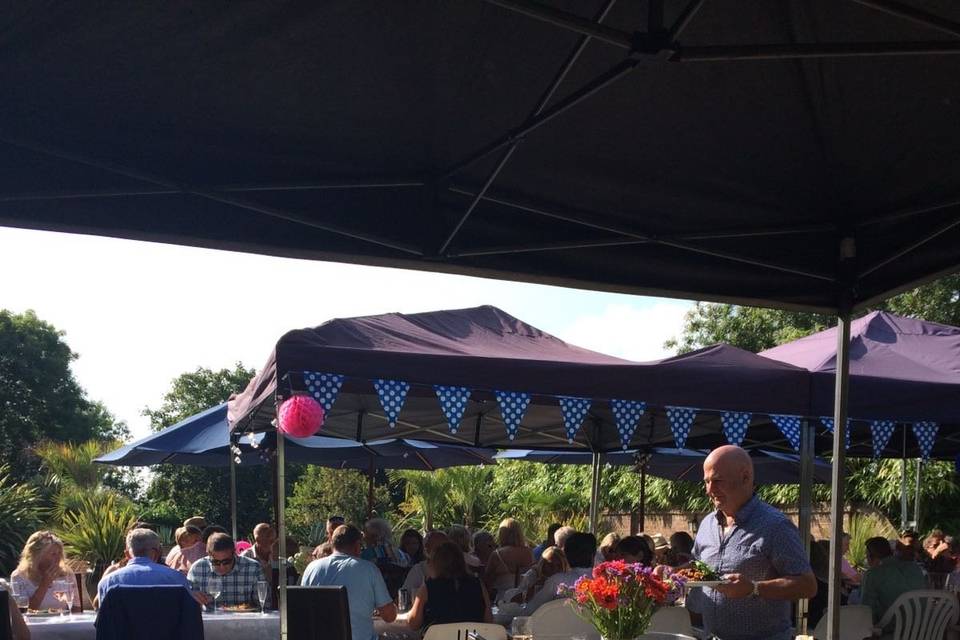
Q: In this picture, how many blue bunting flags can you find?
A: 12